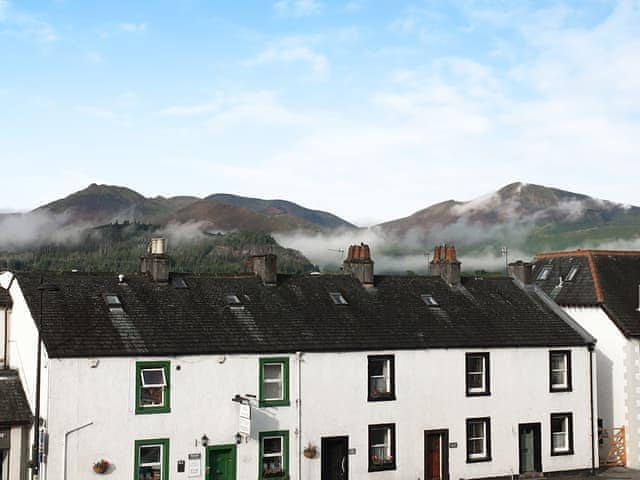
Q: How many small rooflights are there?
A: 7